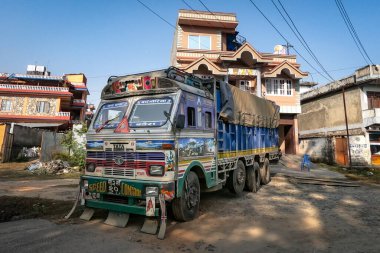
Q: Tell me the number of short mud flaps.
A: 3